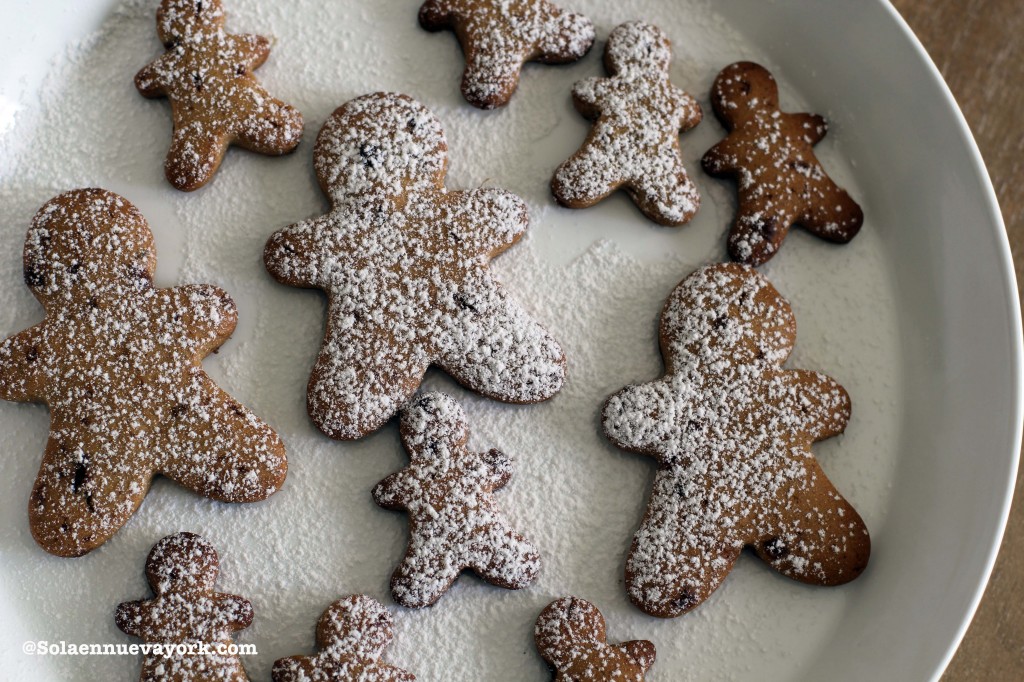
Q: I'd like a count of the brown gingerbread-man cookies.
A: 11